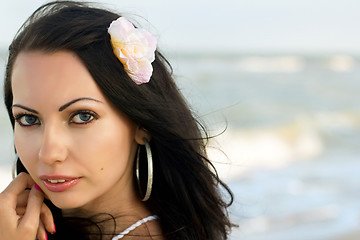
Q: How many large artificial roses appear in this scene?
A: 1